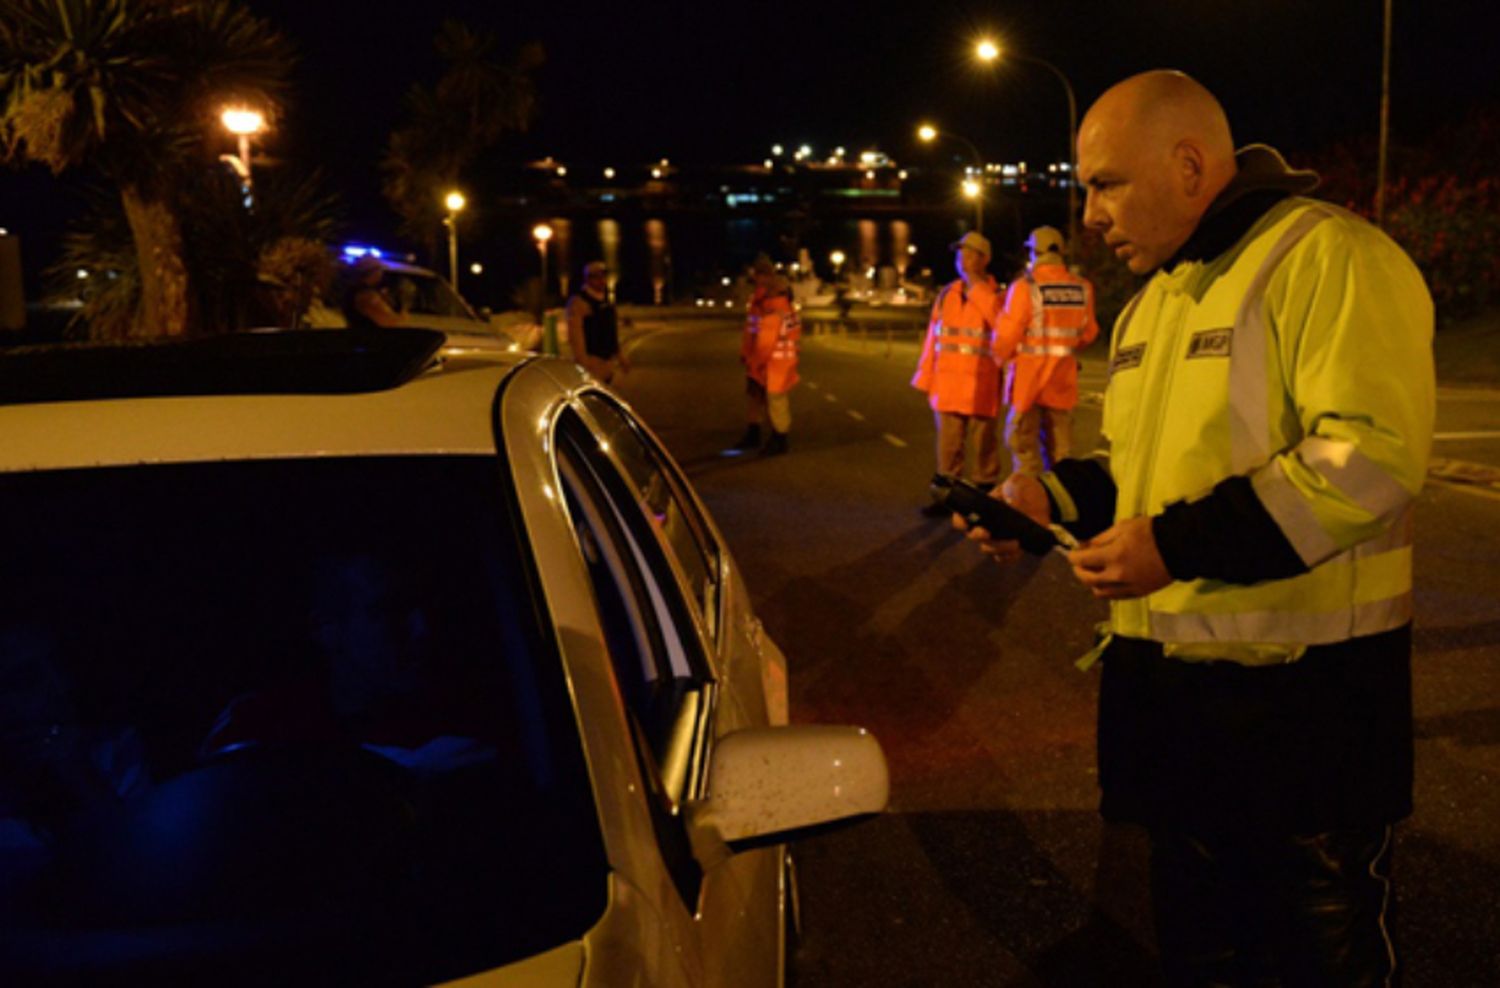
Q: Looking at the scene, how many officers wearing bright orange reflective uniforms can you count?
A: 3